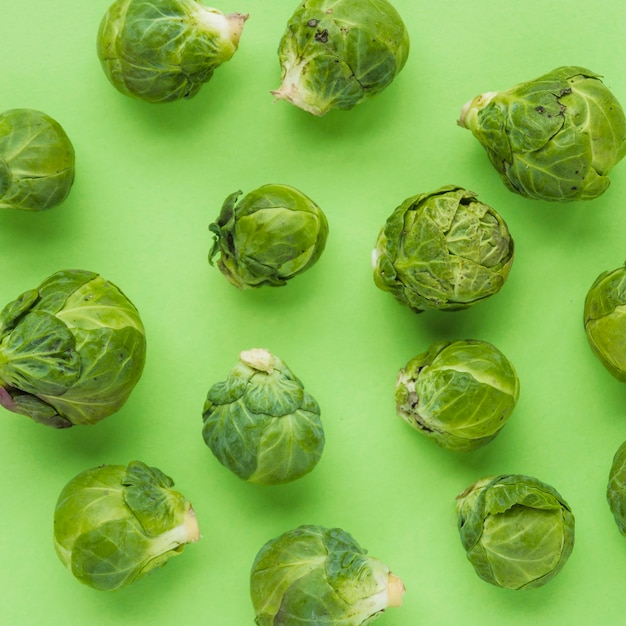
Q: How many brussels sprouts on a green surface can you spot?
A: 14